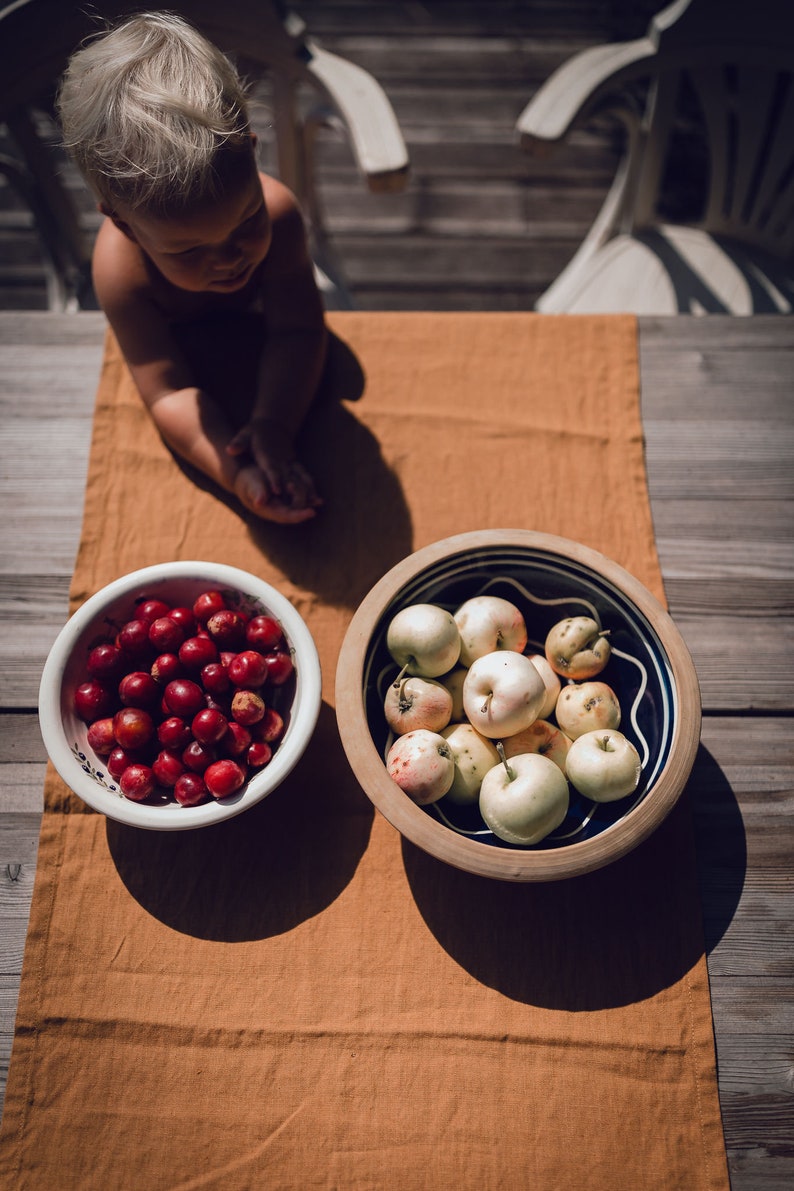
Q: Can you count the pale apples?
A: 13